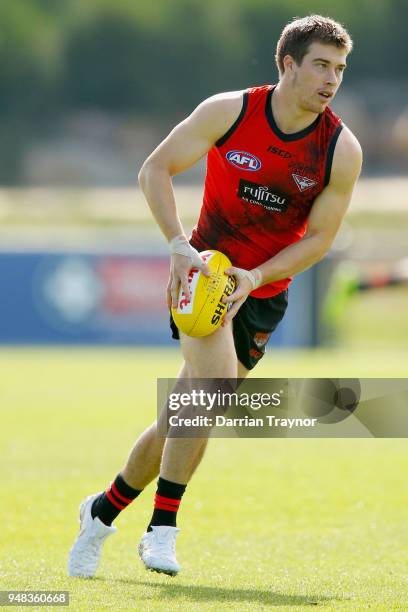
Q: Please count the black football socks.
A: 2